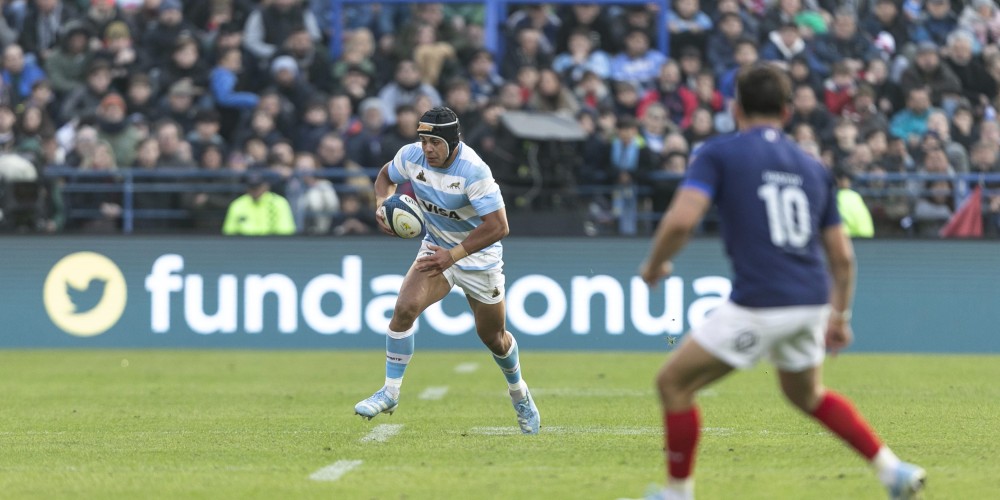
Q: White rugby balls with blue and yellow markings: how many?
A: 1